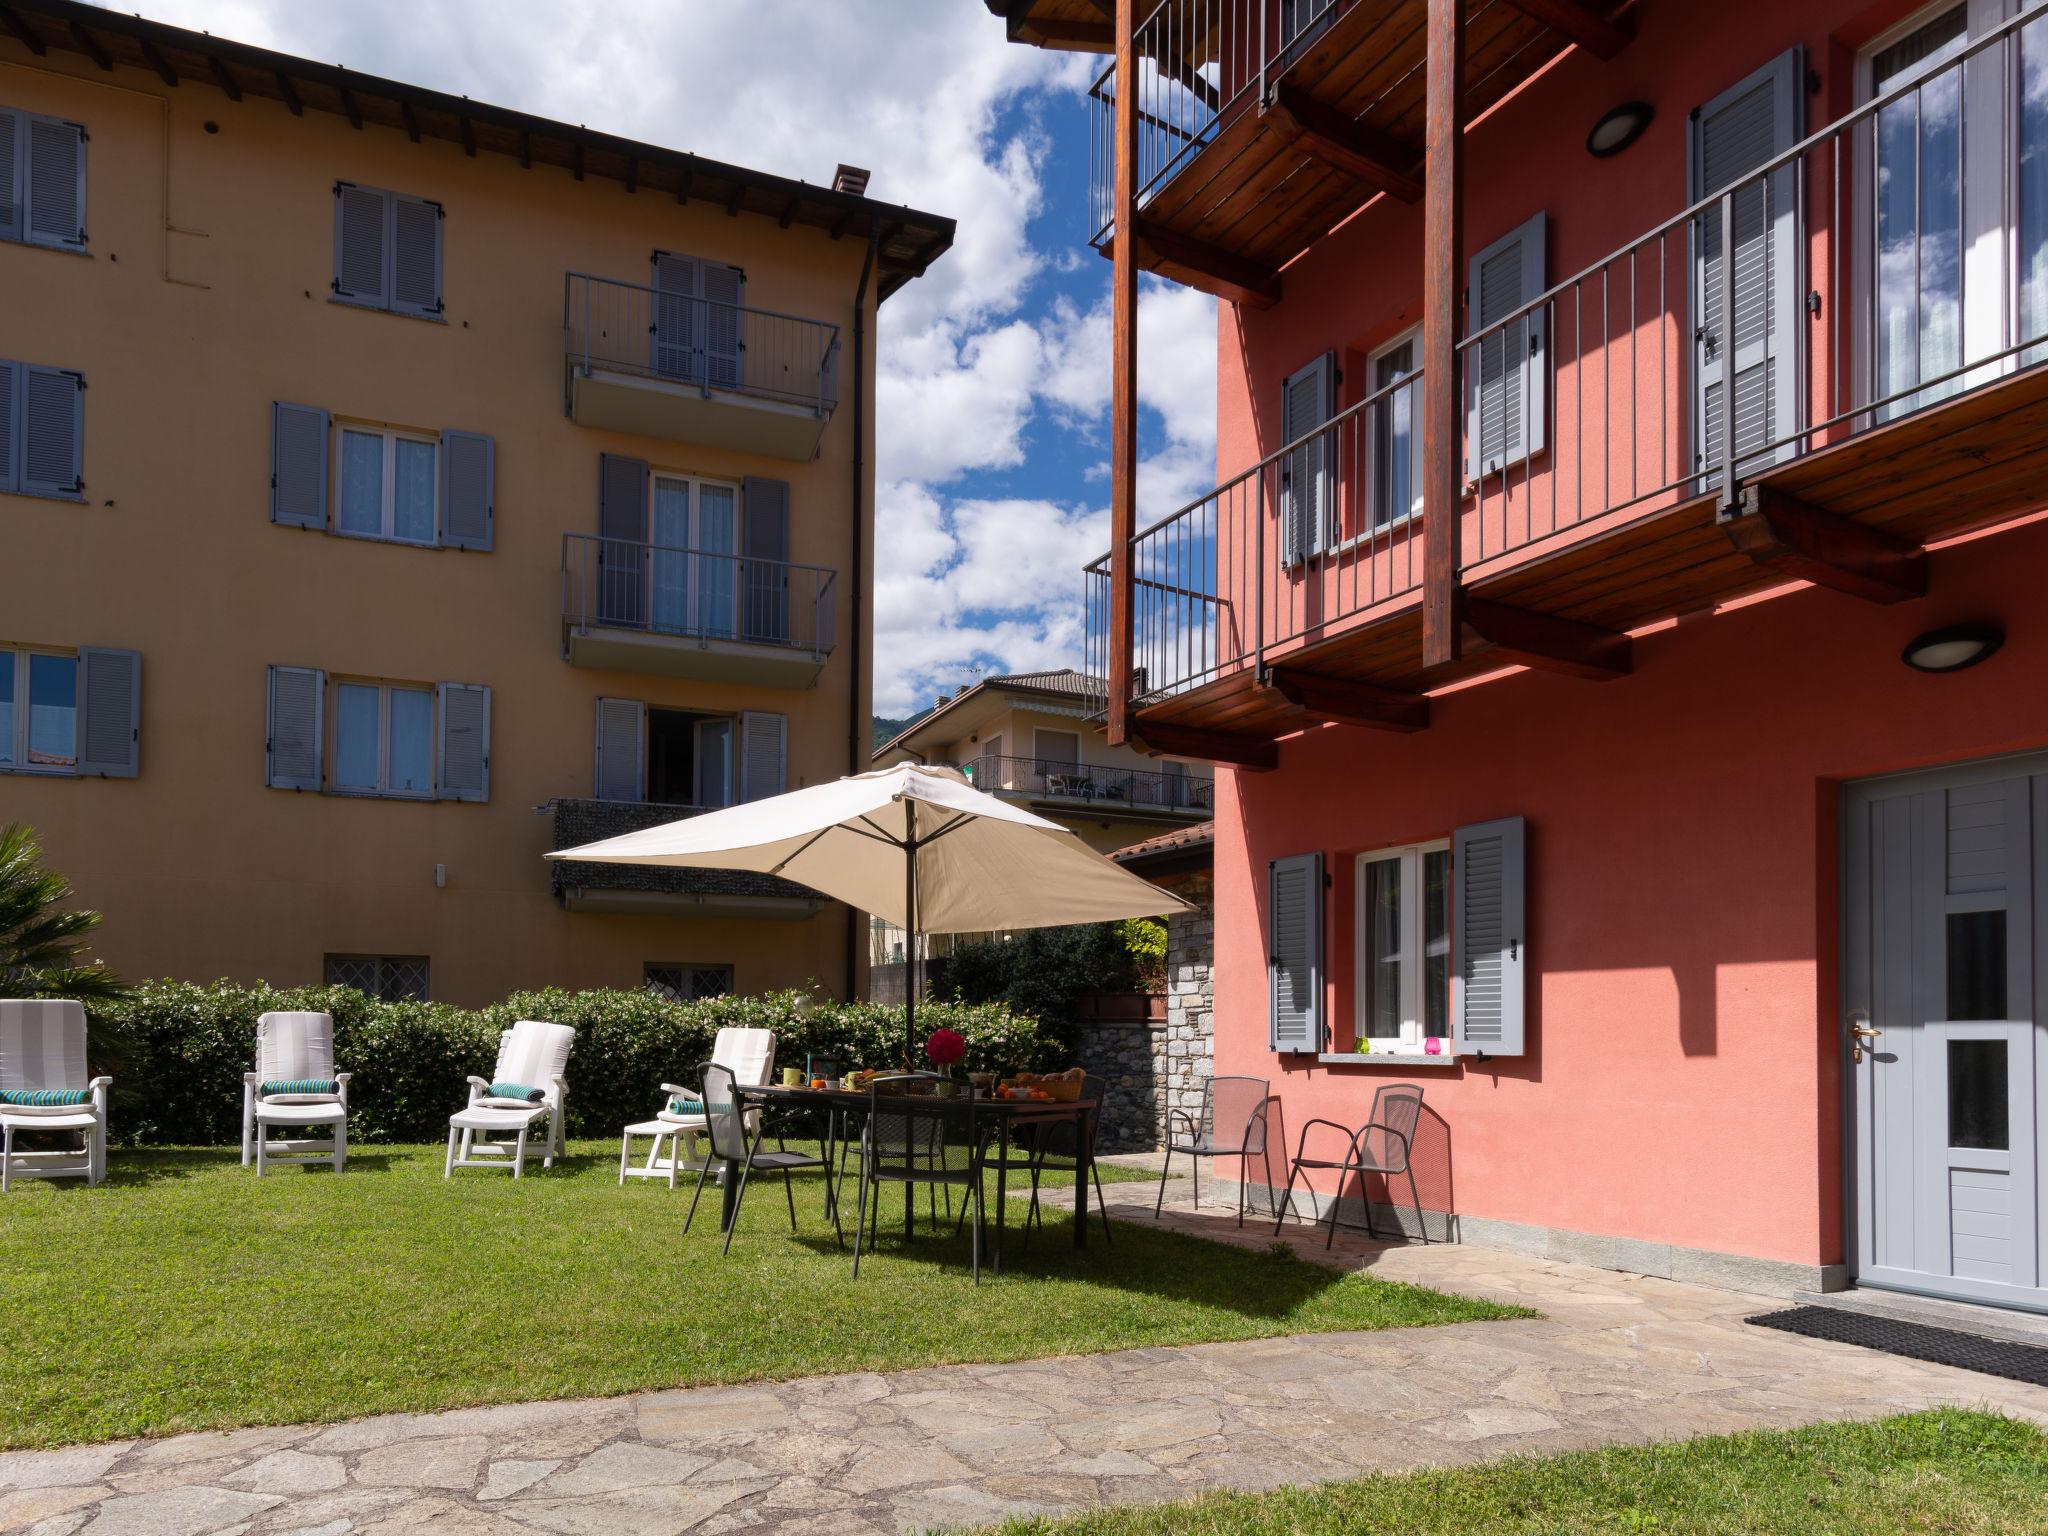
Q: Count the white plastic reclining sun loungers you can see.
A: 4